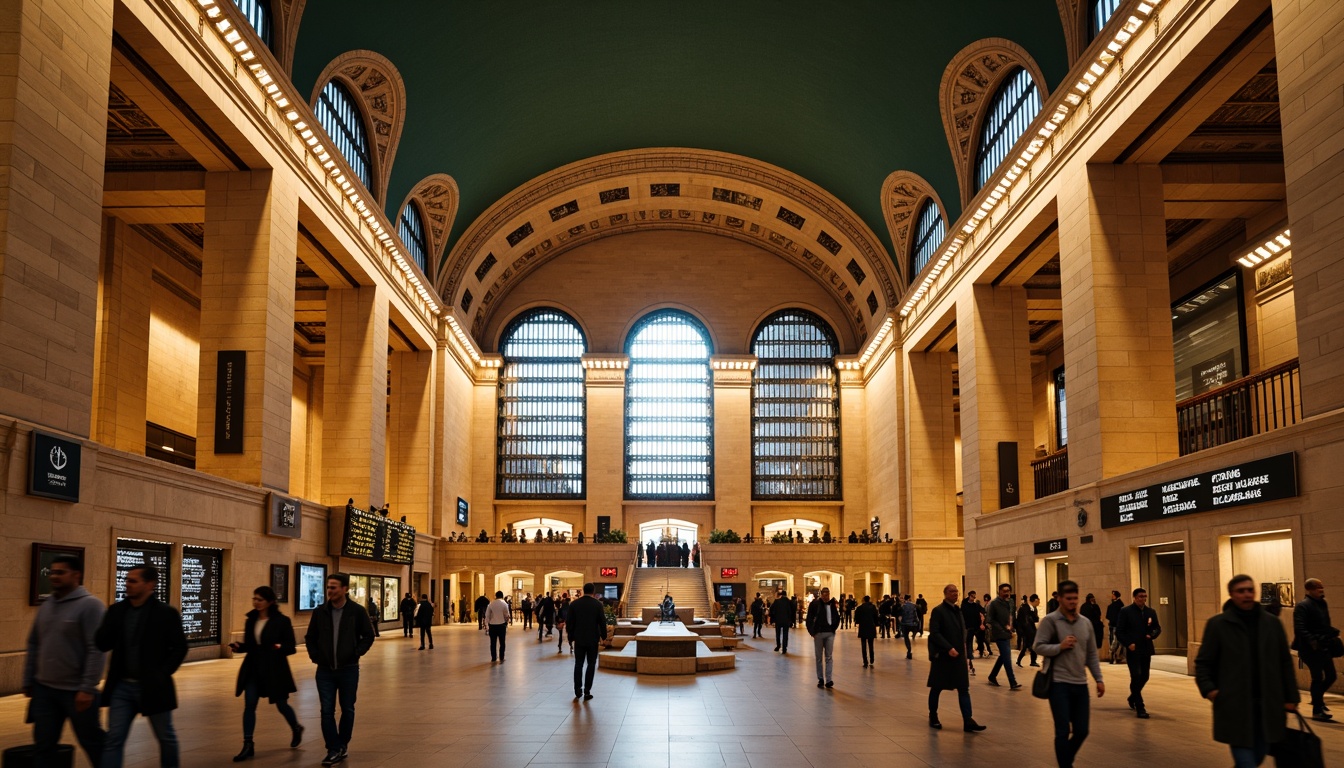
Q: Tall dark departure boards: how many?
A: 2